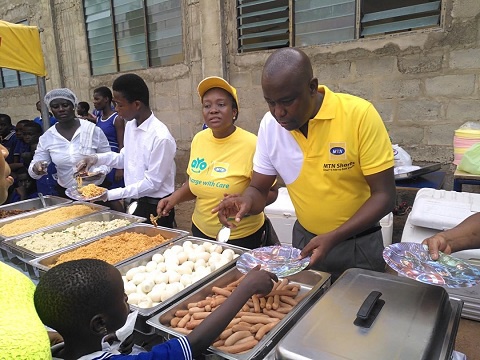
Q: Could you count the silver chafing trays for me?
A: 7